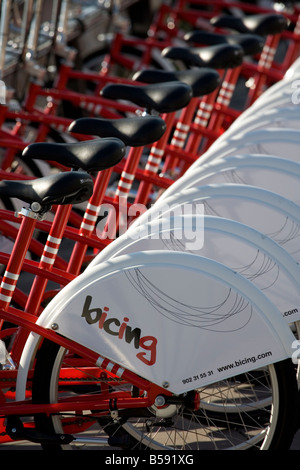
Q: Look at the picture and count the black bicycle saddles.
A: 8